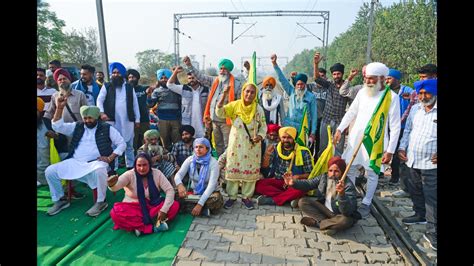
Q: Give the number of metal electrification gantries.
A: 2